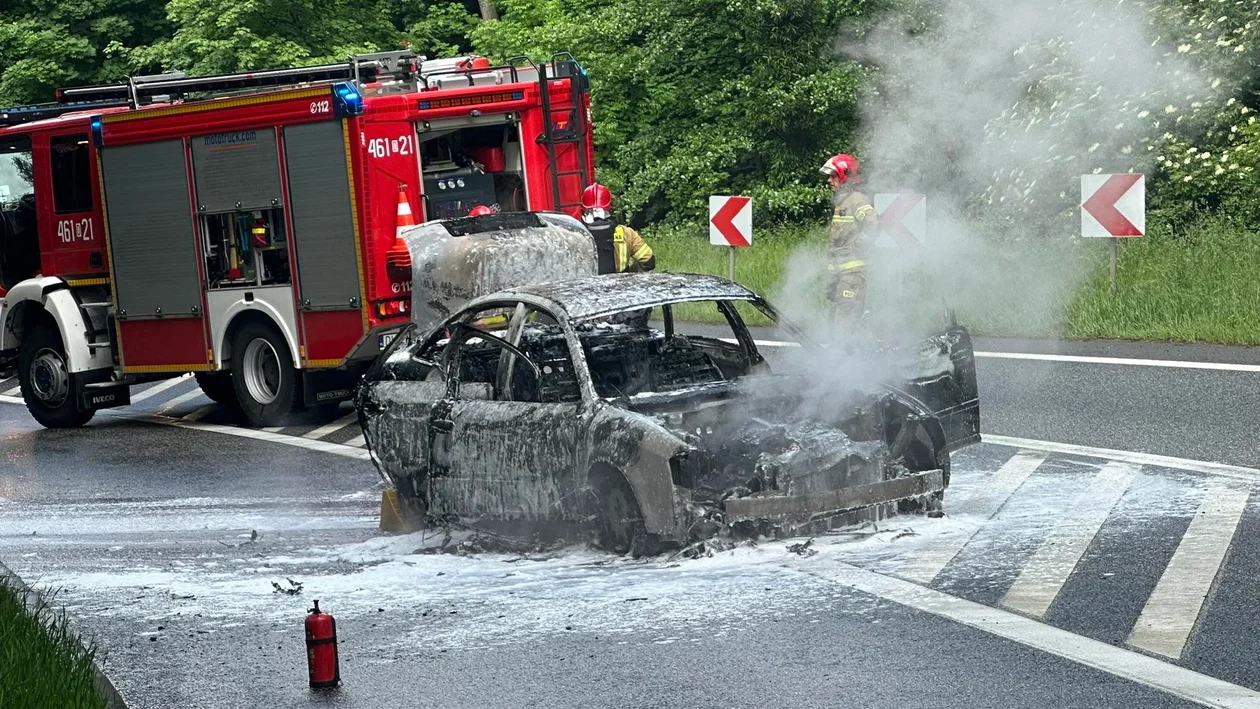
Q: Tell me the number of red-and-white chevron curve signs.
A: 3